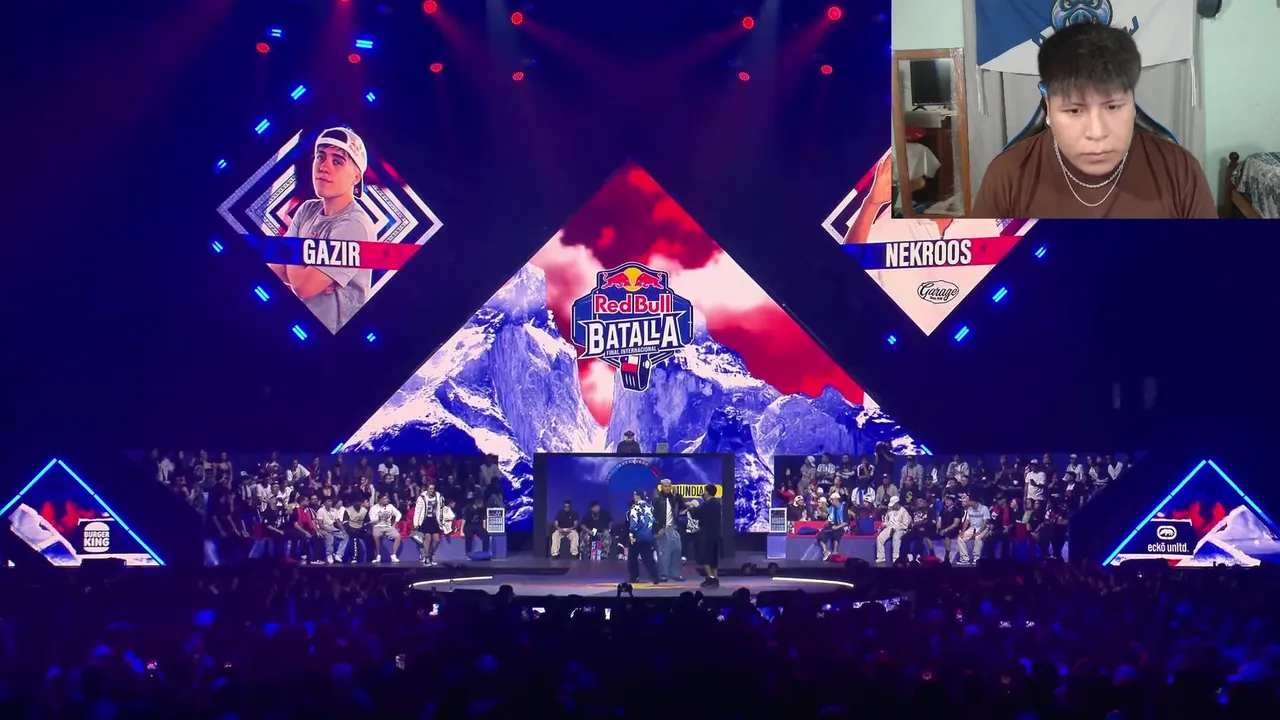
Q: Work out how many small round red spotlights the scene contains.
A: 10